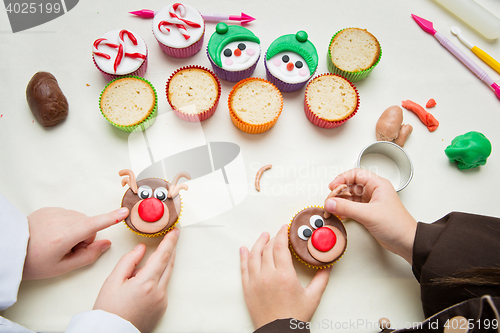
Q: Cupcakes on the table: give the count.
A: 11